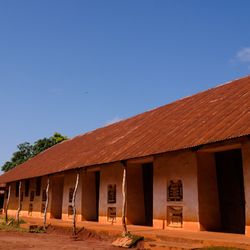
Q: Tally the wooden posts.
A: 5